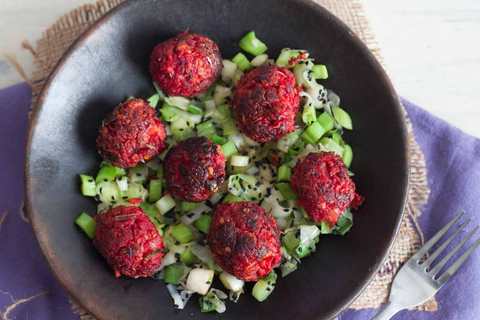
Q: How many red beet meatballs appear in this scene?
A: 7